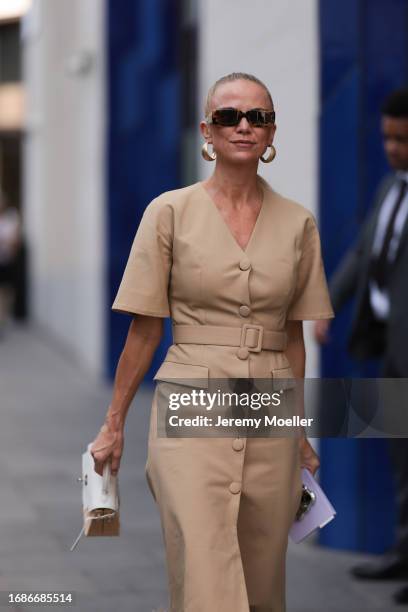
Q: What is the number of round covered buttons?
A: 5